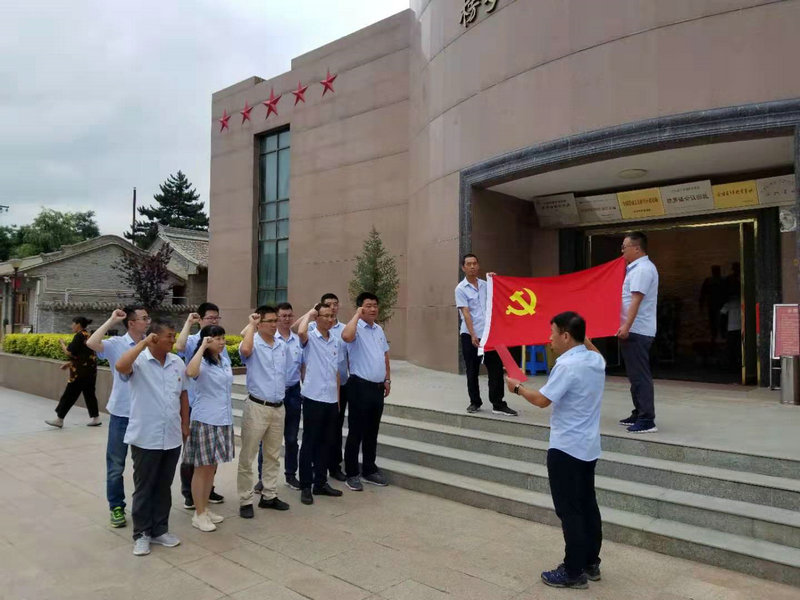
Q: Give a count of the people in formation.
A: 9